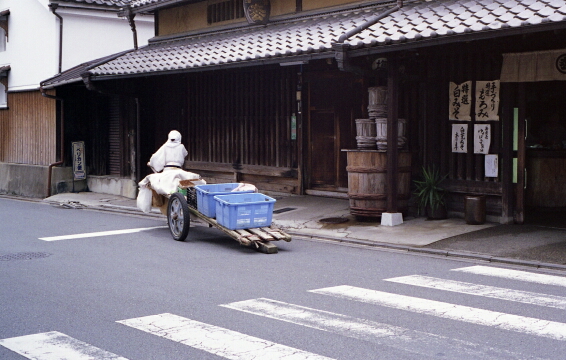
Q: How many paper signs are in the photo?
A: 5